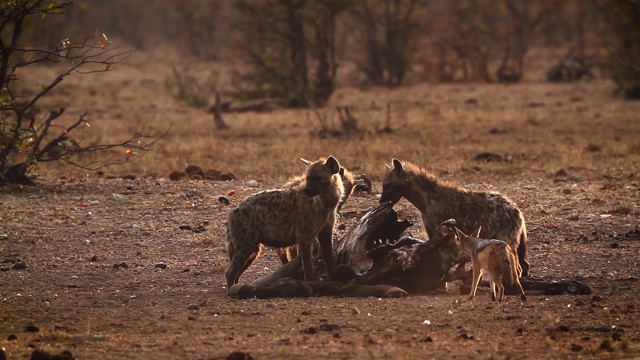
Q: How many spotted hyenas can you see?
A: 3